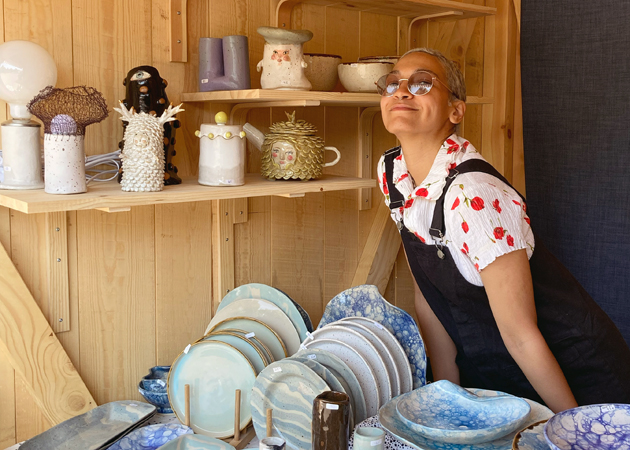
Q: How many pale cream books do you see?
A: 0